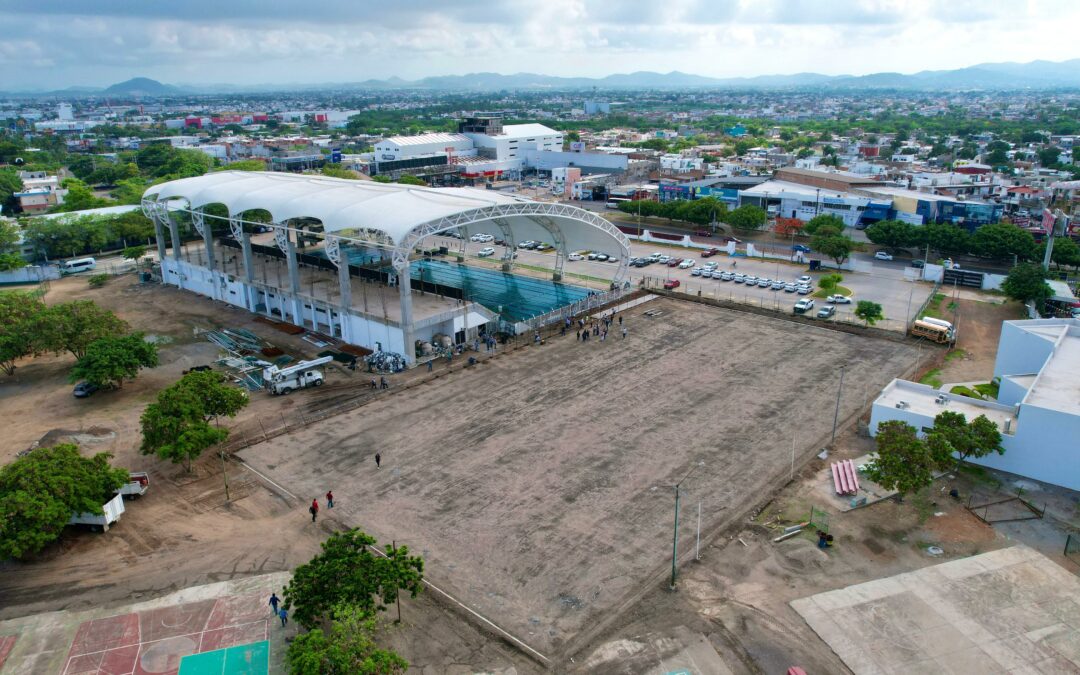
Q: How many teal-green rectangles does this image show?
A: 2